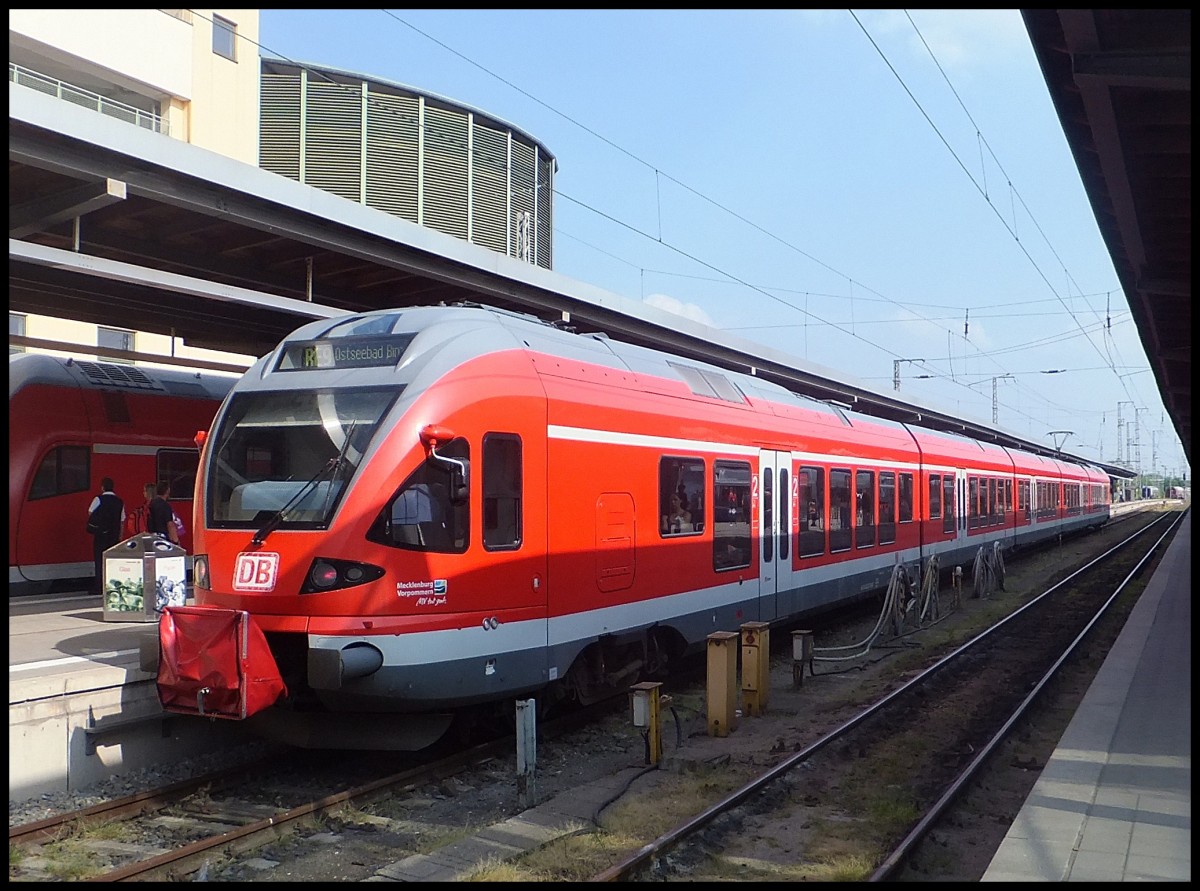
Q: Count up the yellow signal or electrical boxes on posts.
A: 3